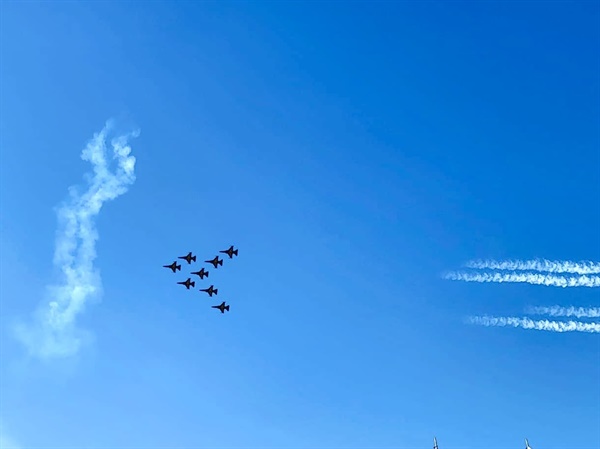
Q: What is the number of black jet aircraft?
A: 8